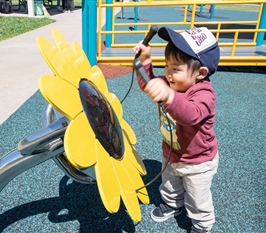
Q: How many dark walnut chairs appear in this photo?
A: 0